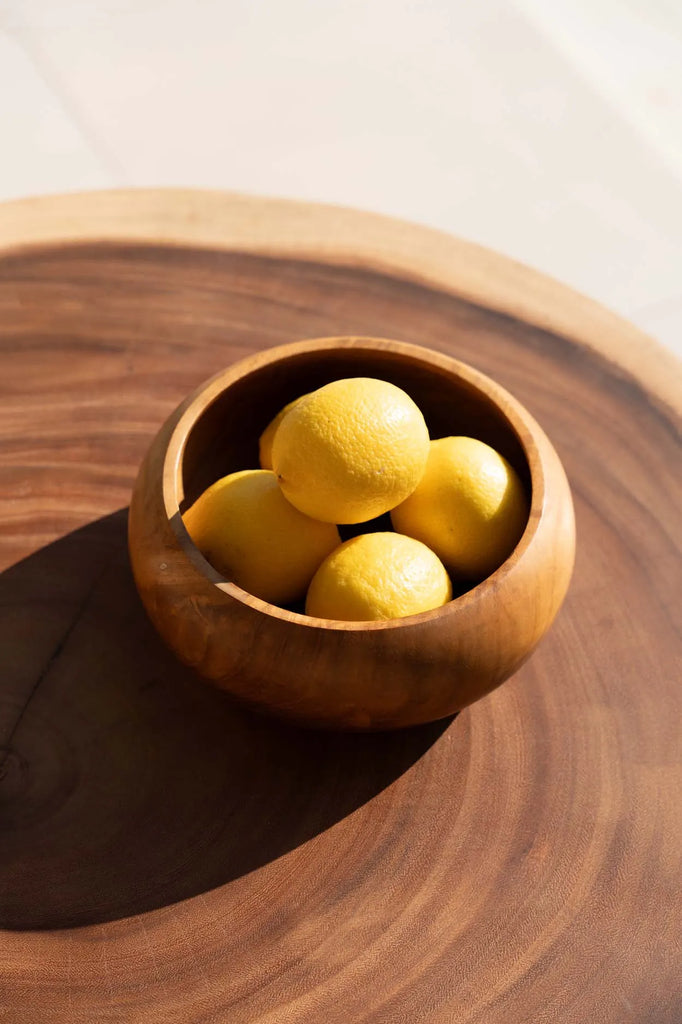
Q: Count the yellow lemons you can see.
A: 5